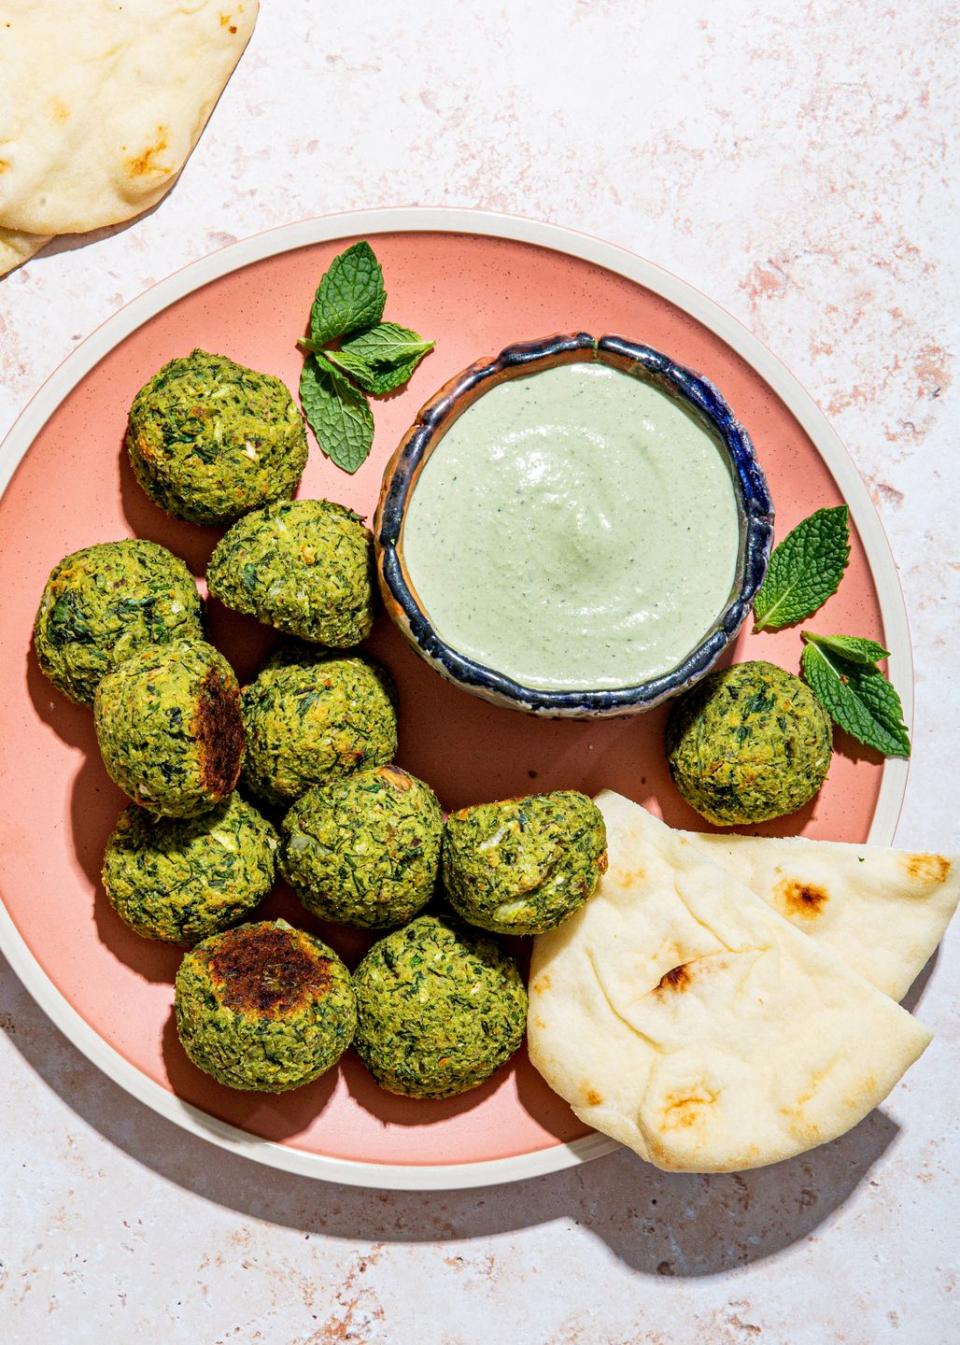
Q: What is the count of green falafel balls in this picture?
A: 11